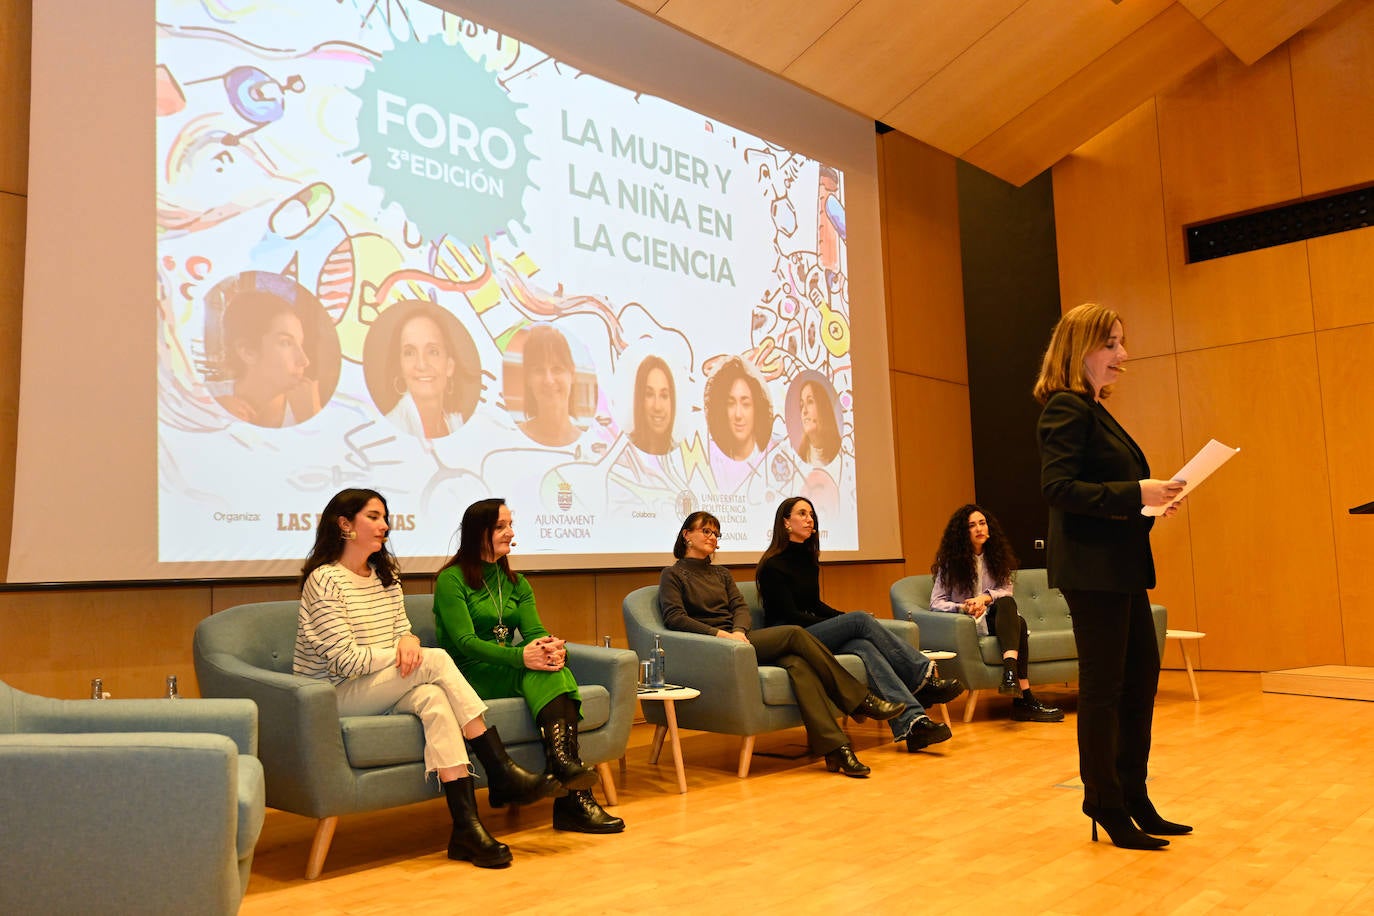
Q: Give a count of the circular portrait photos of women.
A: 6